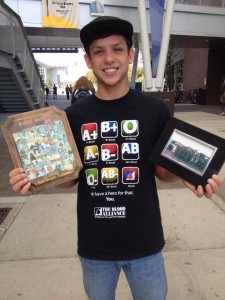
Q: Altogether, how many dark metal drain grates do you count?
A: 1